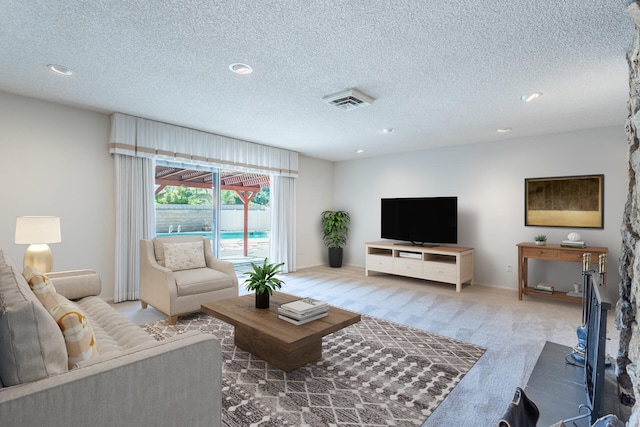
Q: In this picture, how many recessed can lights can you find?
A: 6